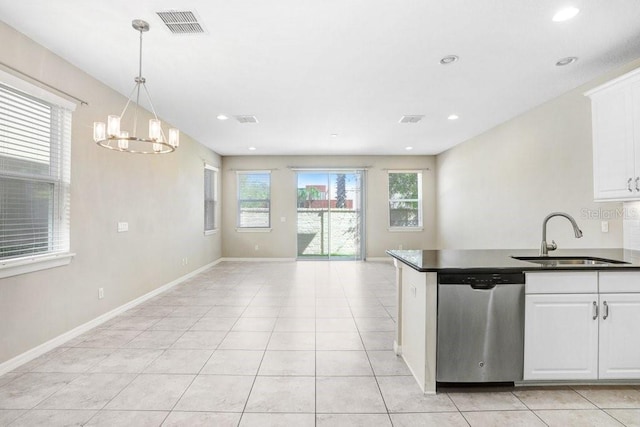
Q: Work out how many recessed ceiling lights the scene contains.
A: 7